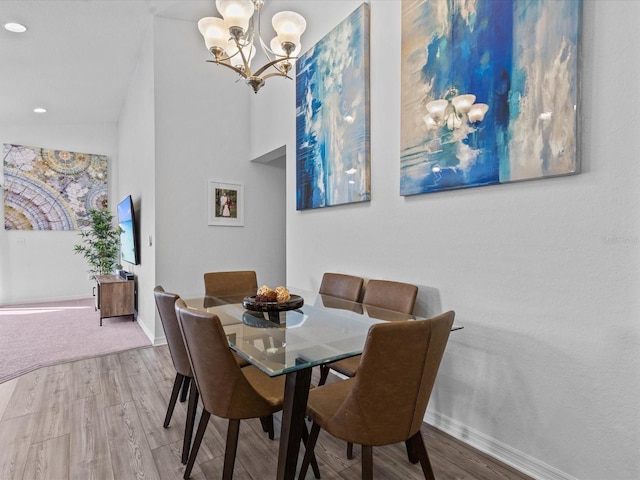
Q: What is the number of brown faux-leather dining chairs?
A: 6